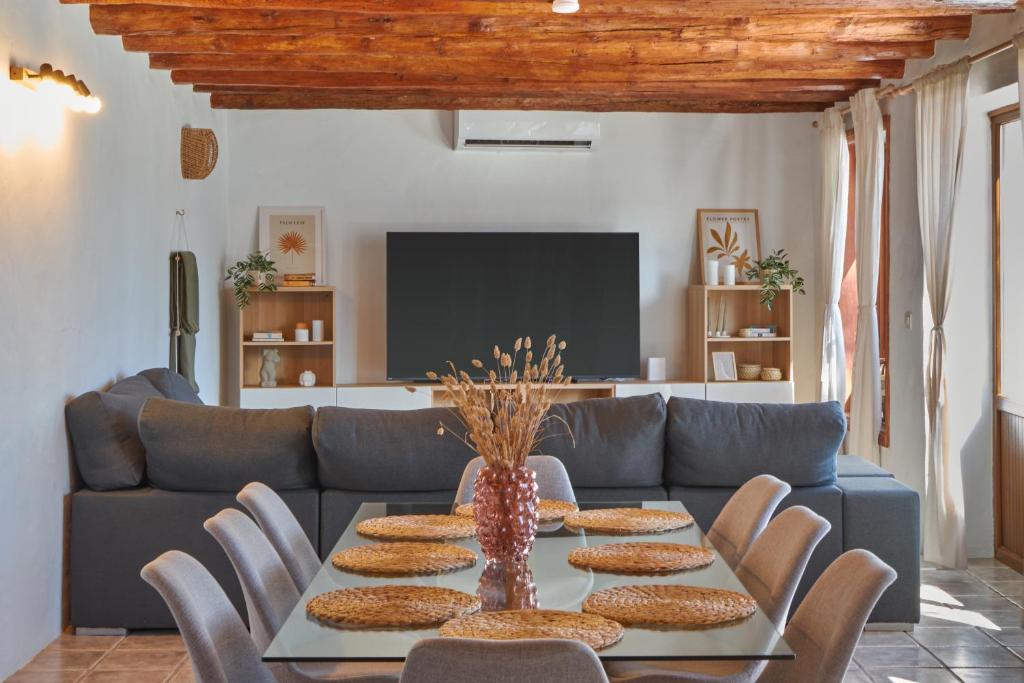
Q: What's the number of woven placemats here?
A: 8